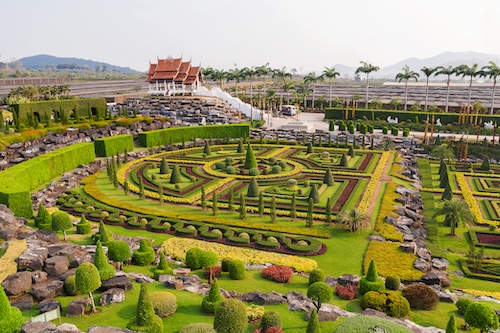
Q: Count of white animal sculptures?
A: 3